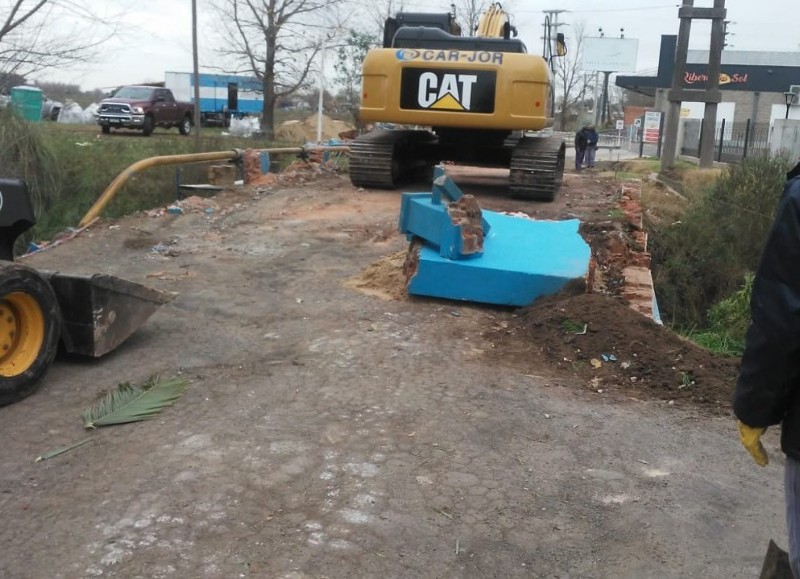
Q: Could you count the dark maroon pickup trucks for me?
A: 1